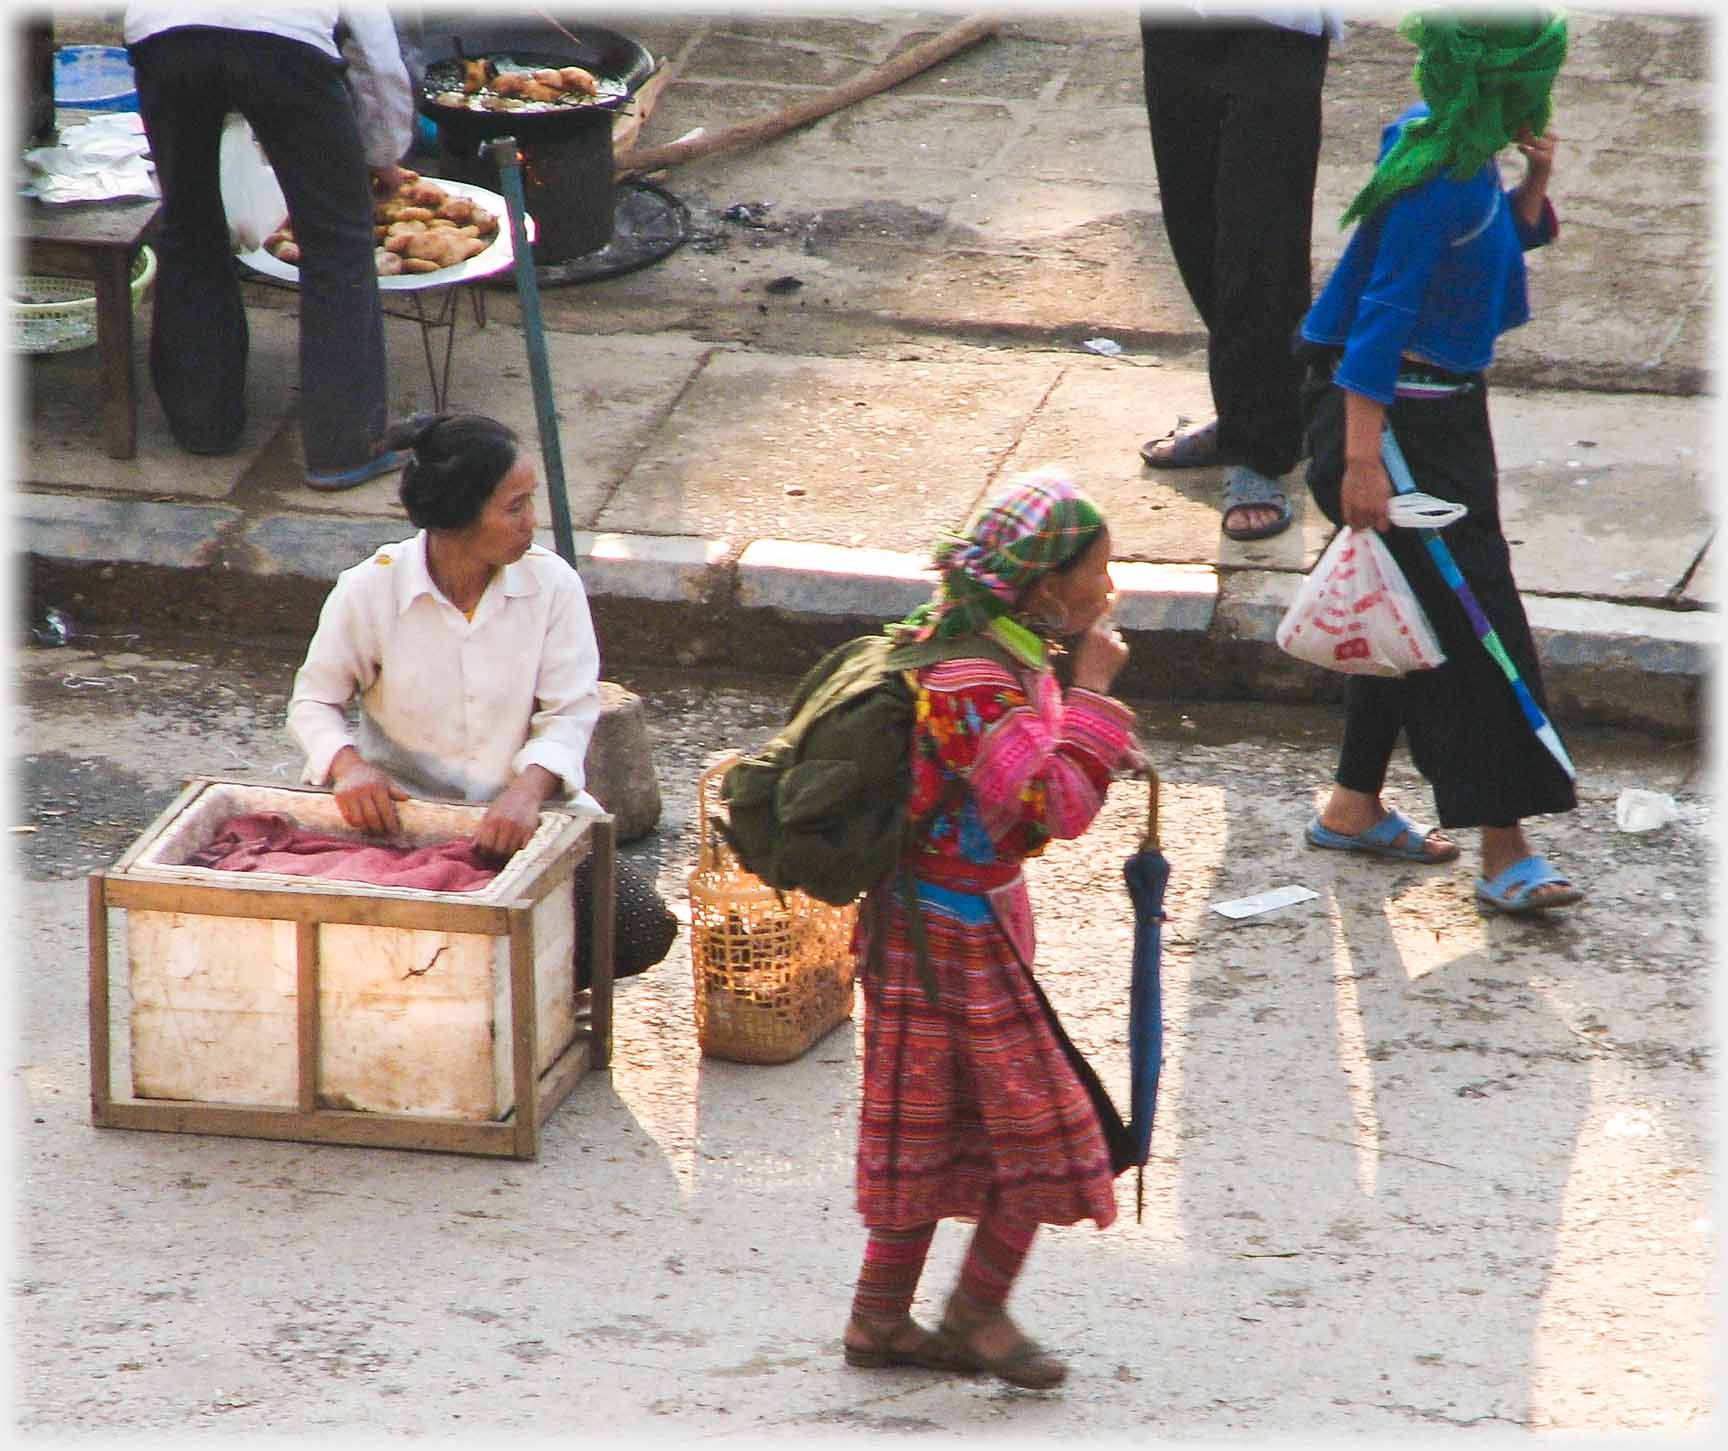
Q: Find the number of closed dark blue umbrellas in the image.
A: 1